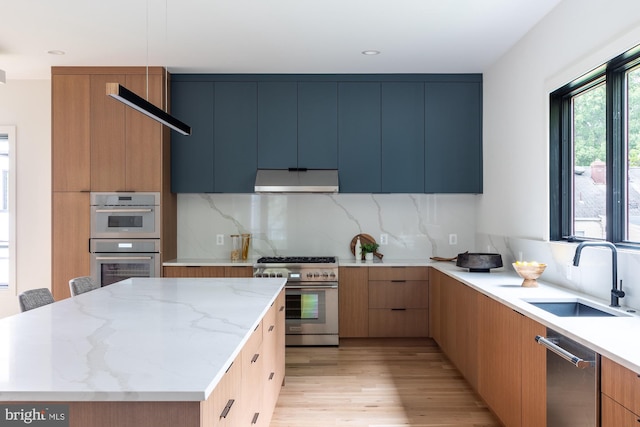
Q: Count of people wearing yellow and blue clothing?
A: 0